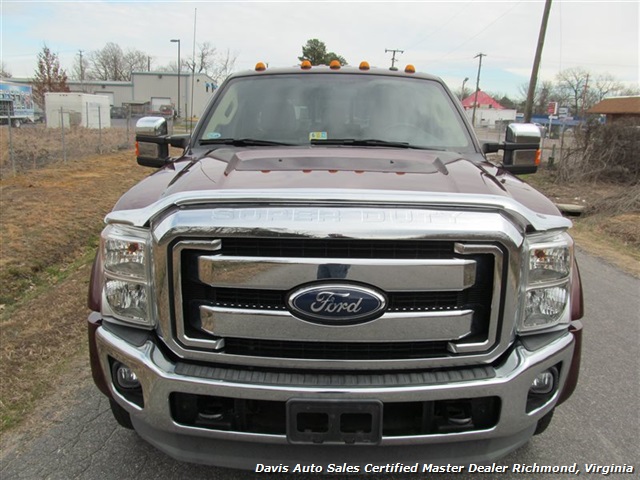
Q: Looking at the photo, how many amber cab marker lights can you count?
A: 5